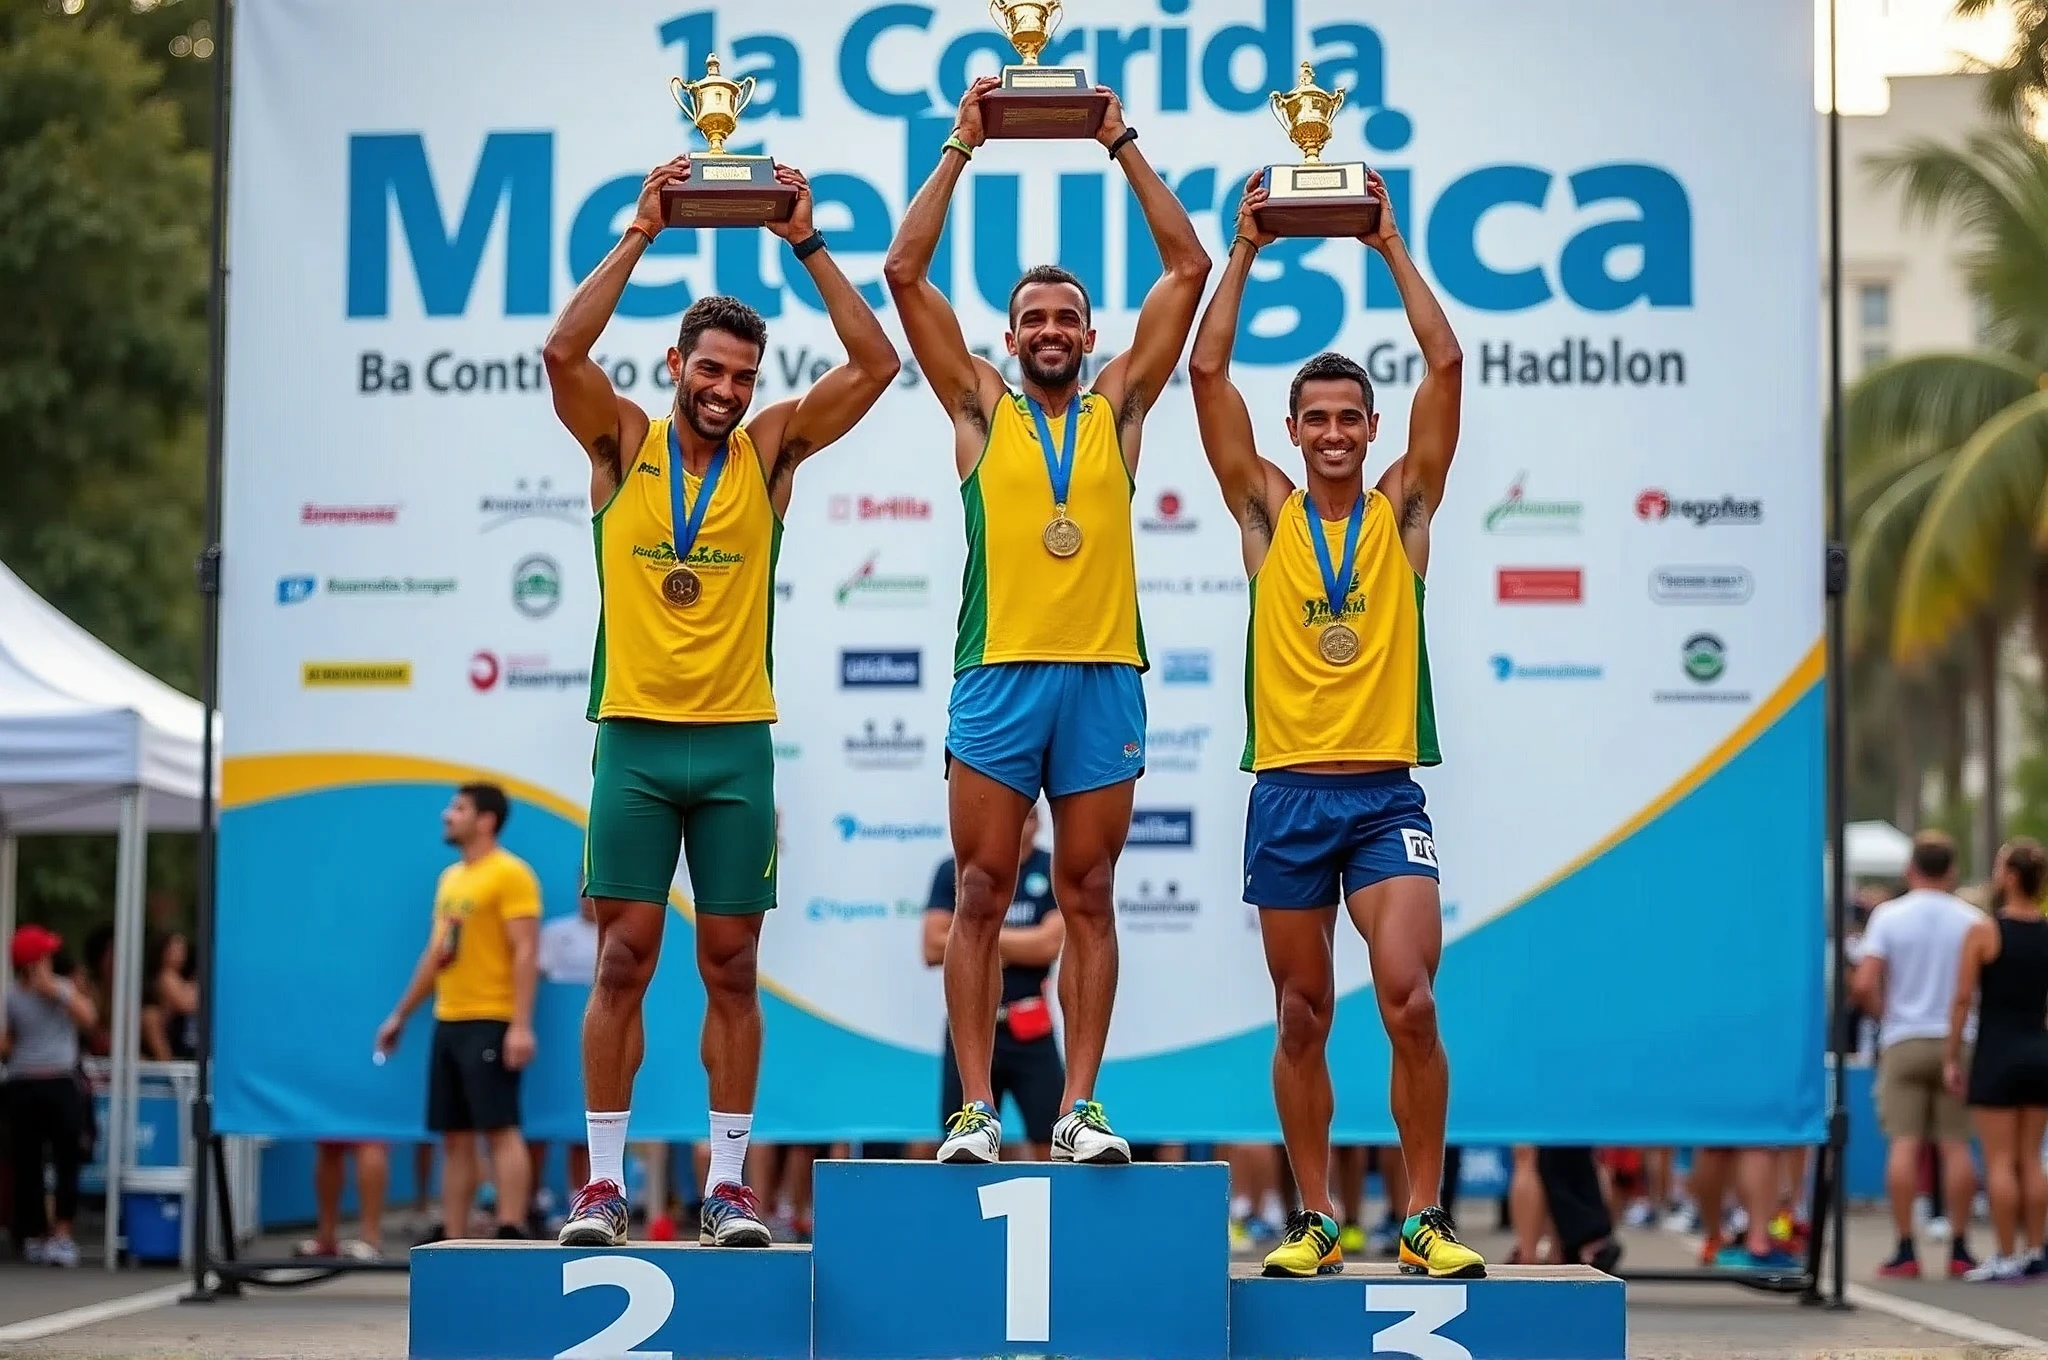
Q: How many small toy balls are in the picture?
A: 0